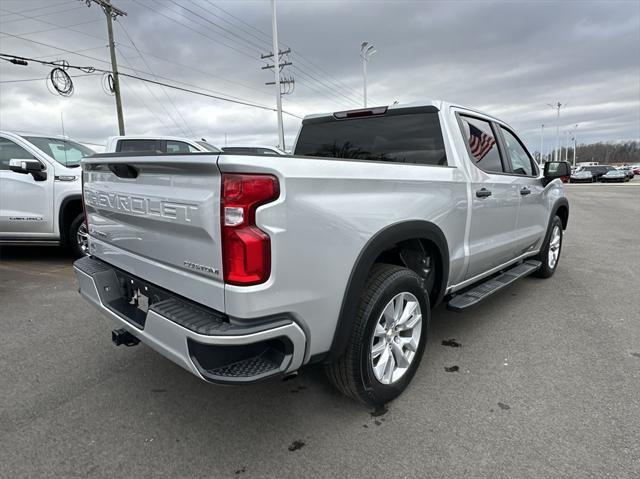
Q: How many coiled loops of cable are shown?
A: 2